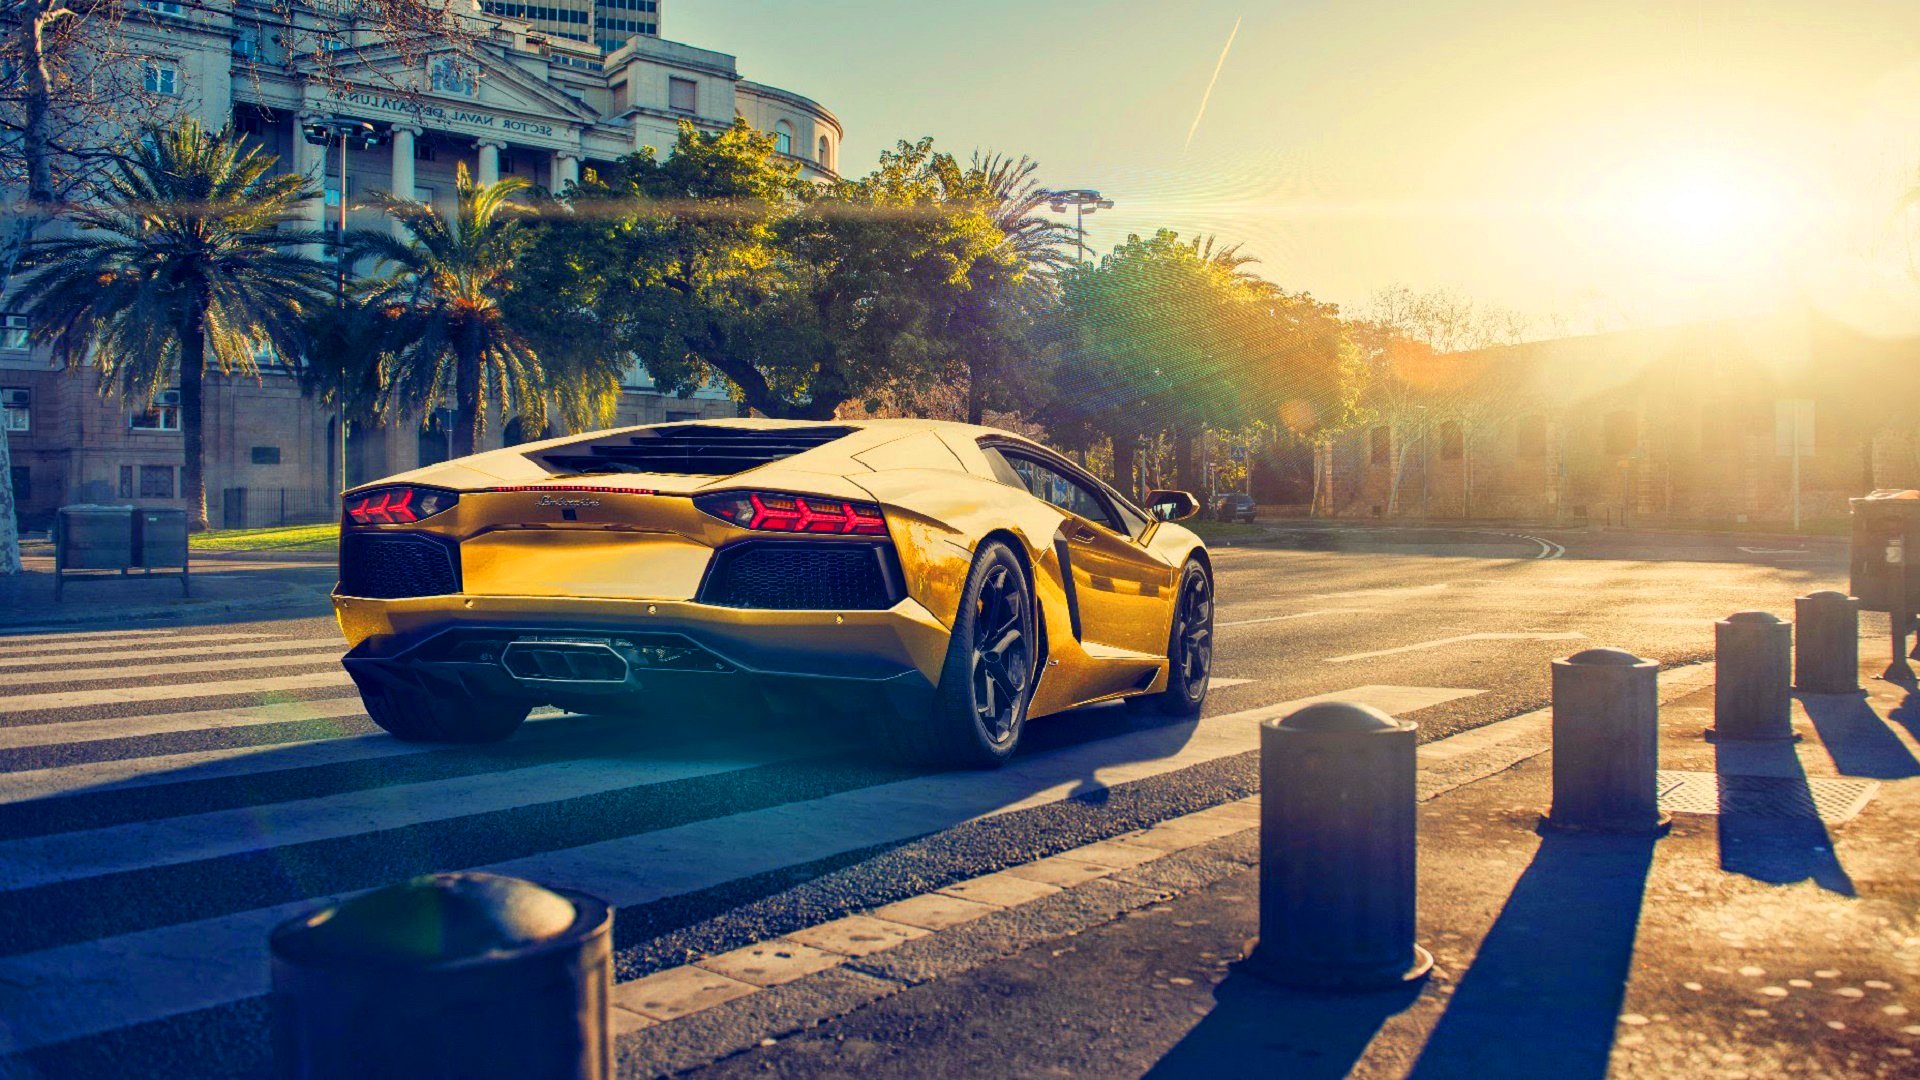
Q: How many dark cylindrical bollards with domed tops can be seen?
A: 5